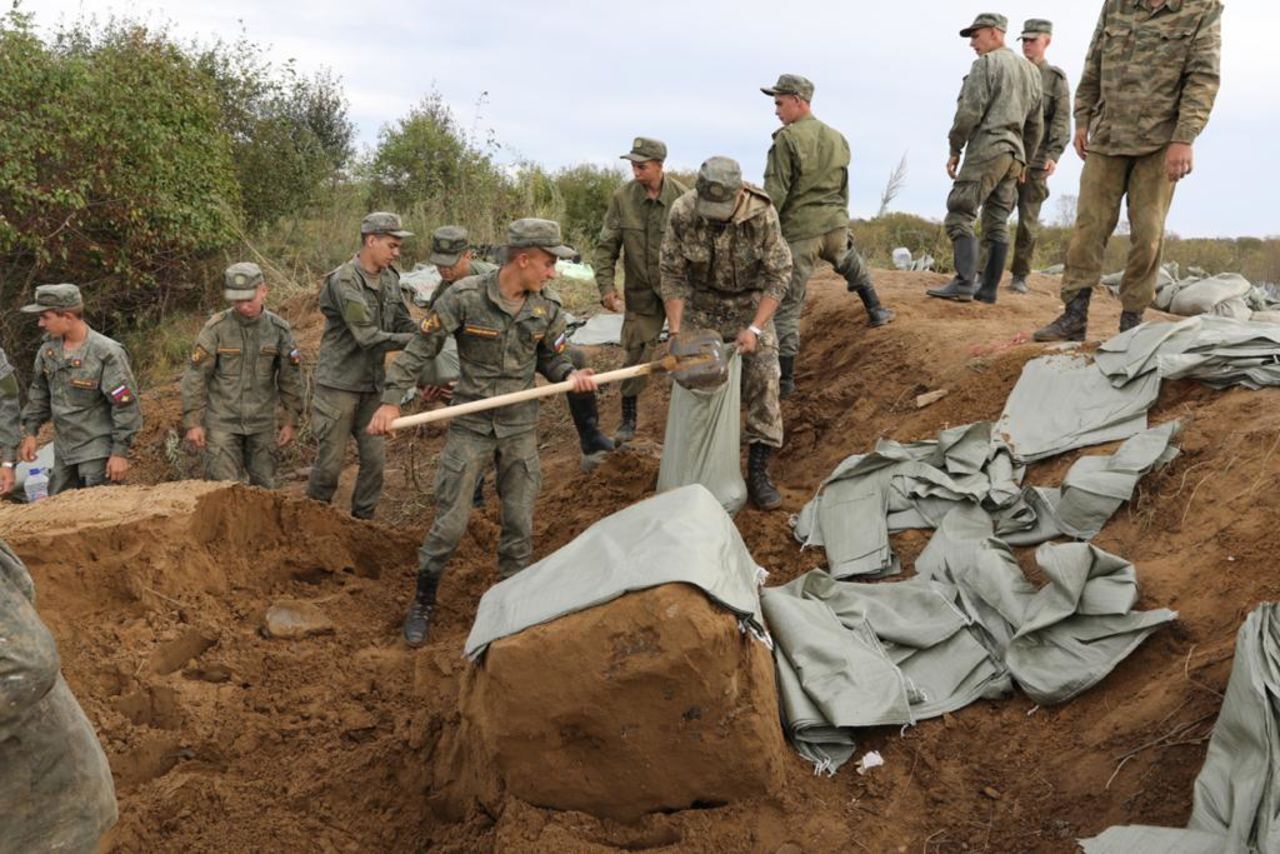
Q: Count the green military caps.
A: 10